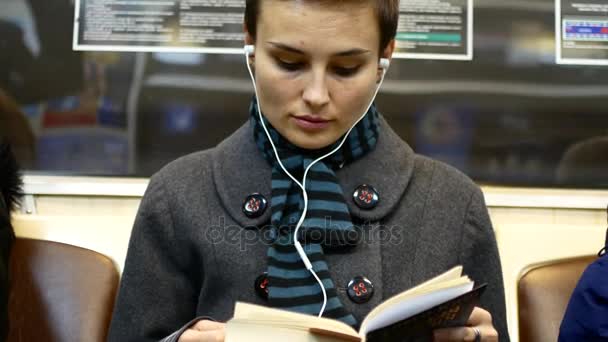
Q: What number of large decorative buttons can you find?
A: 4